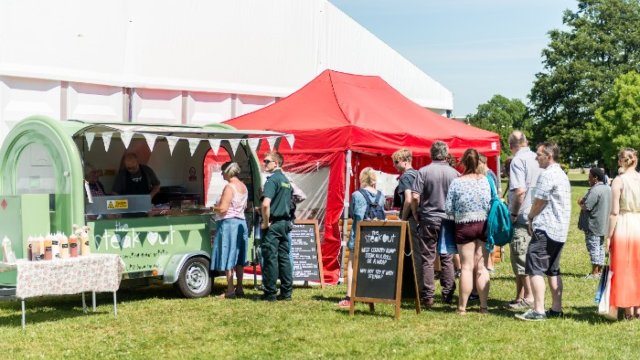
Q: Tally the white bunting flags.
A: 11